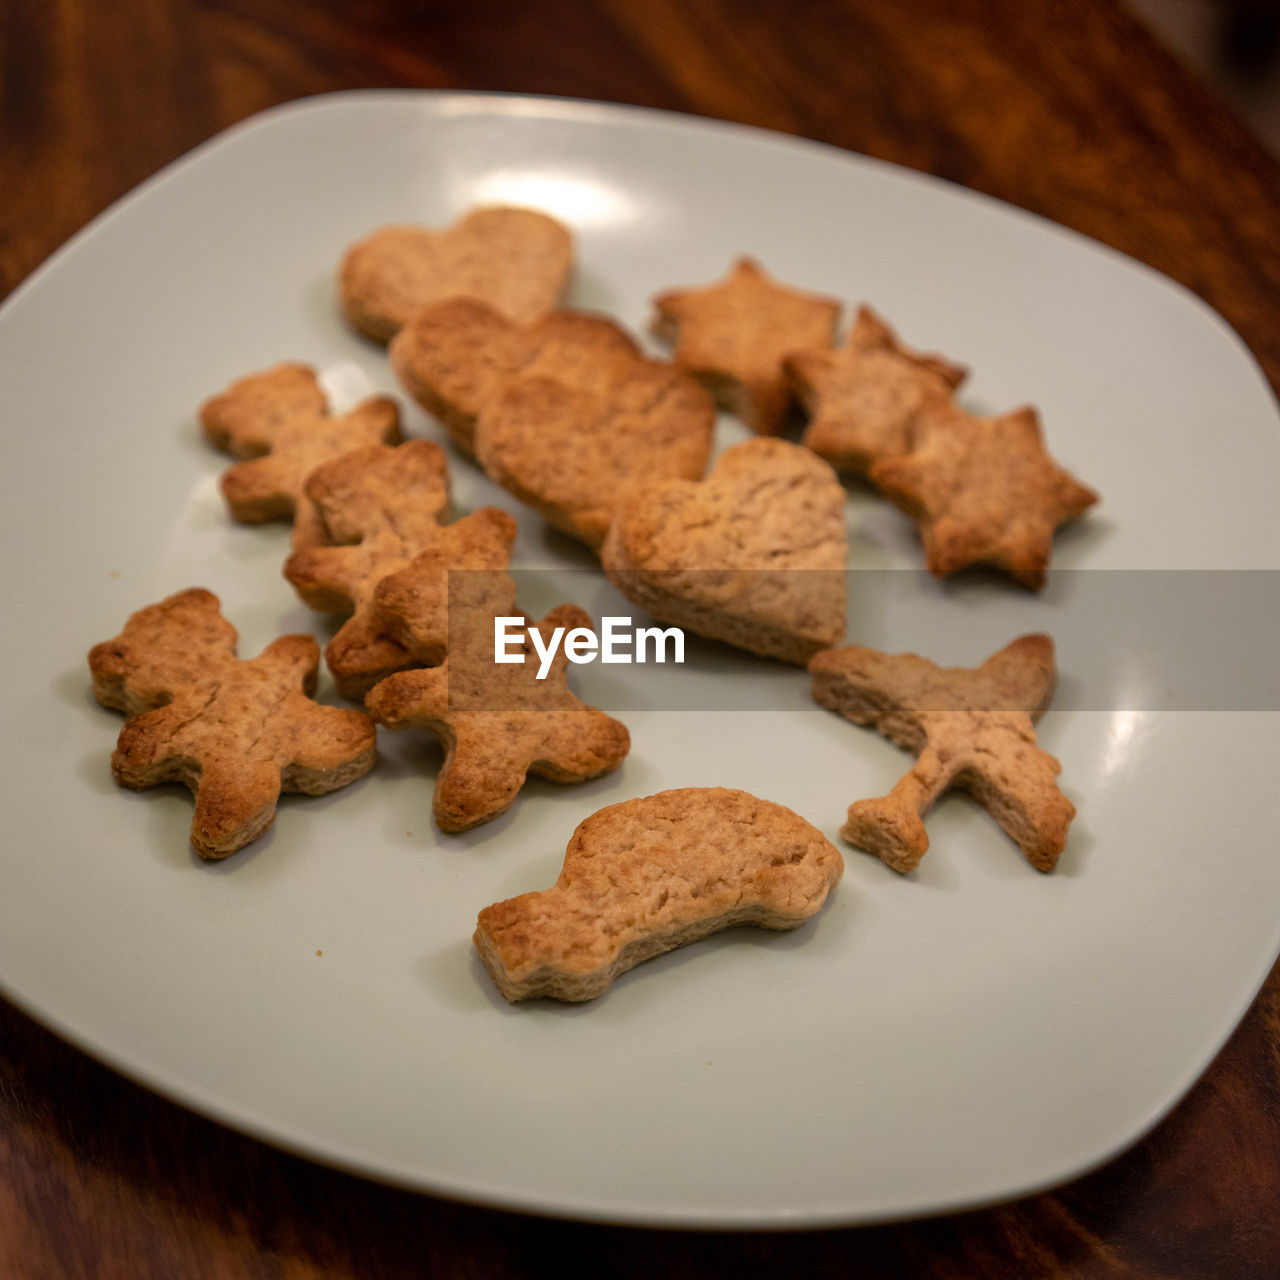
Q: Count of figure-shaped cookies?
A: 4